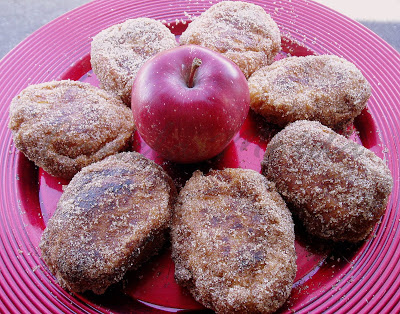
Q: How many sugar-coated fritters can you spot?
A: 7